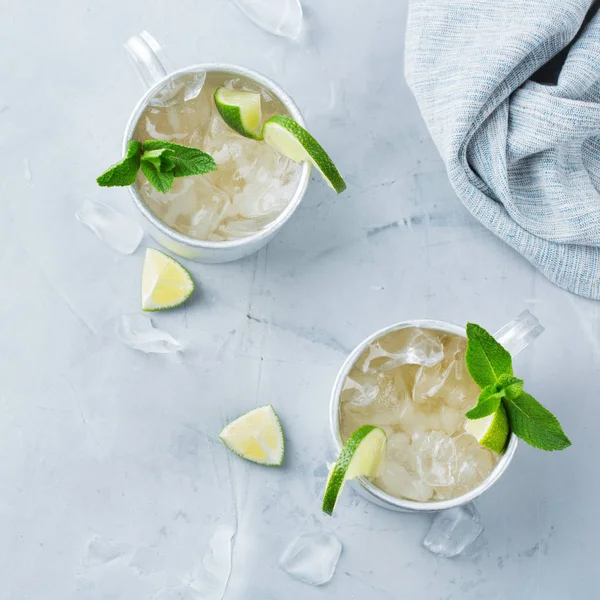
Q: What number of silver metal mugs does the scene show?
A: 2